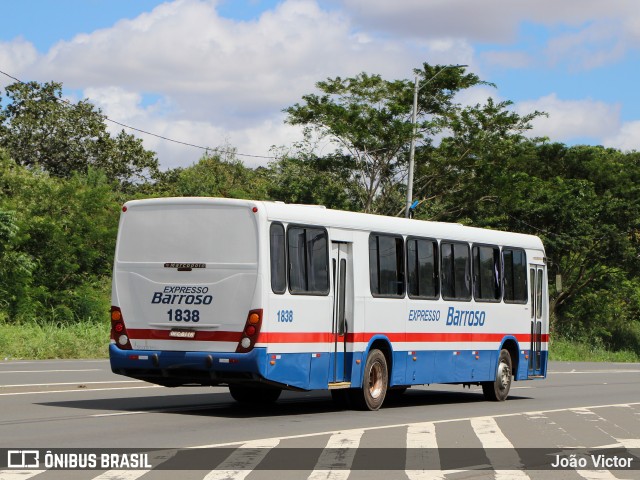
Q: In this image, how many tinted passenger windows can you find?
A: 7